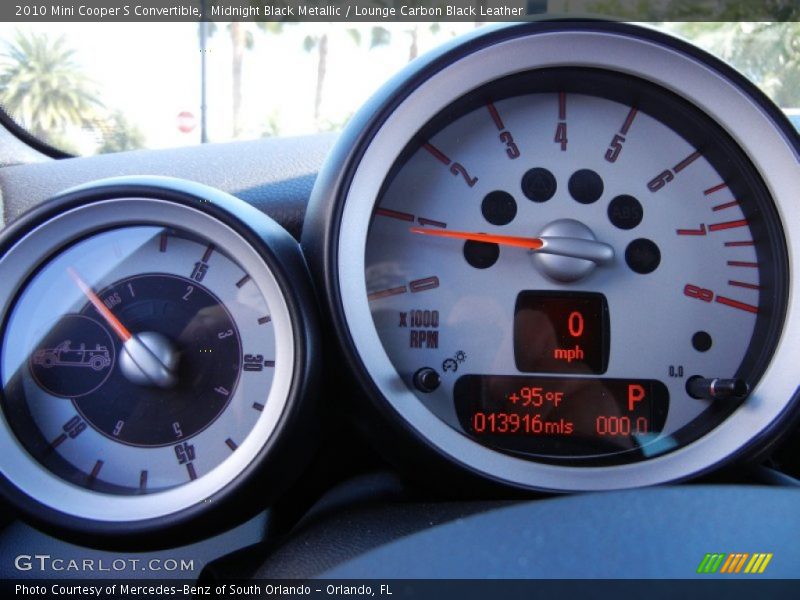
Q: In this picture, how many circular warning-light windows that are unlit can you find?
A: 6